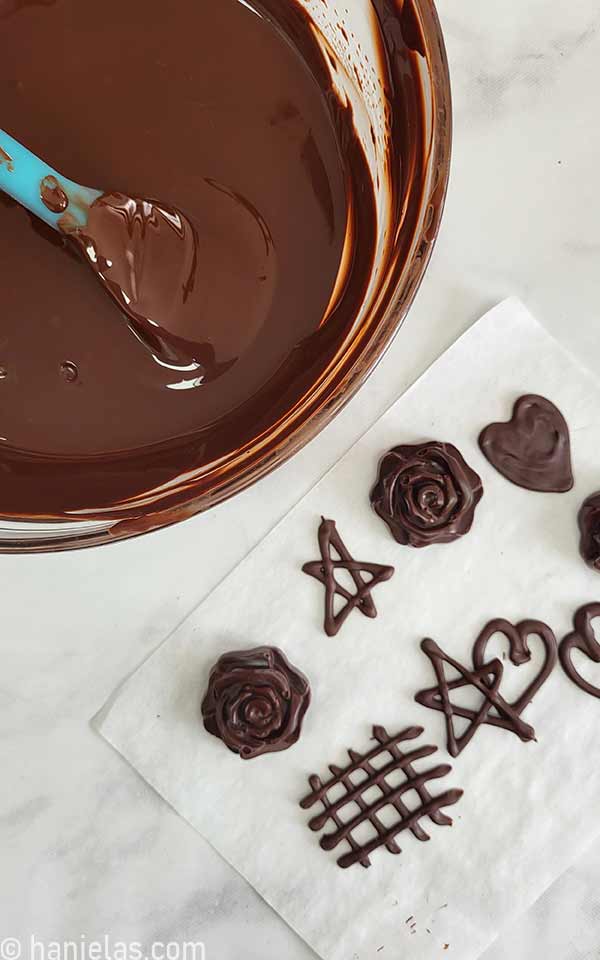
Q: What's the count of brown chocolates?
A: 9